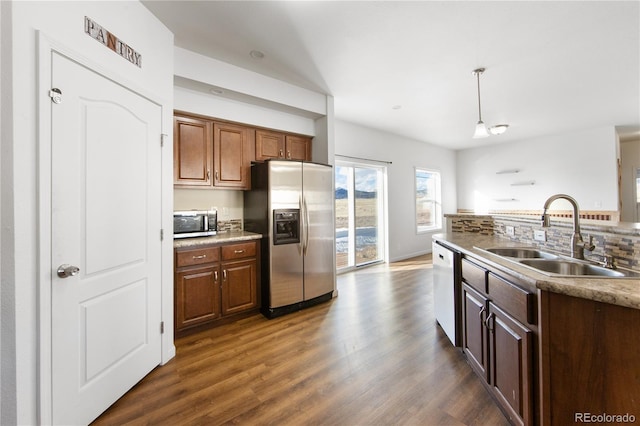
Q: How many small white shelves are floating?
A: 3